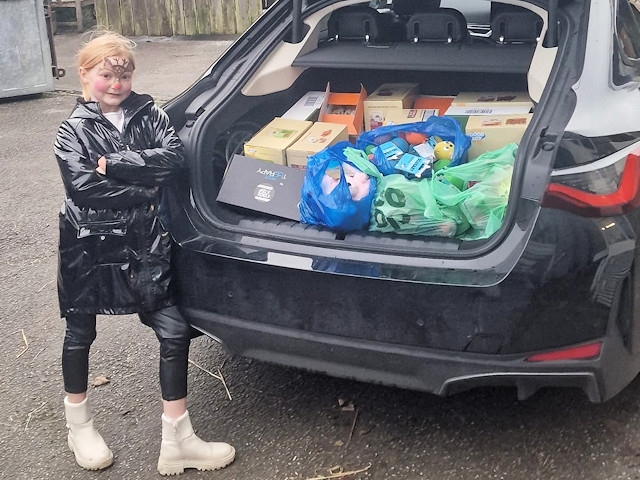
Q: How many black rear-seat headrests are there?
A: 3